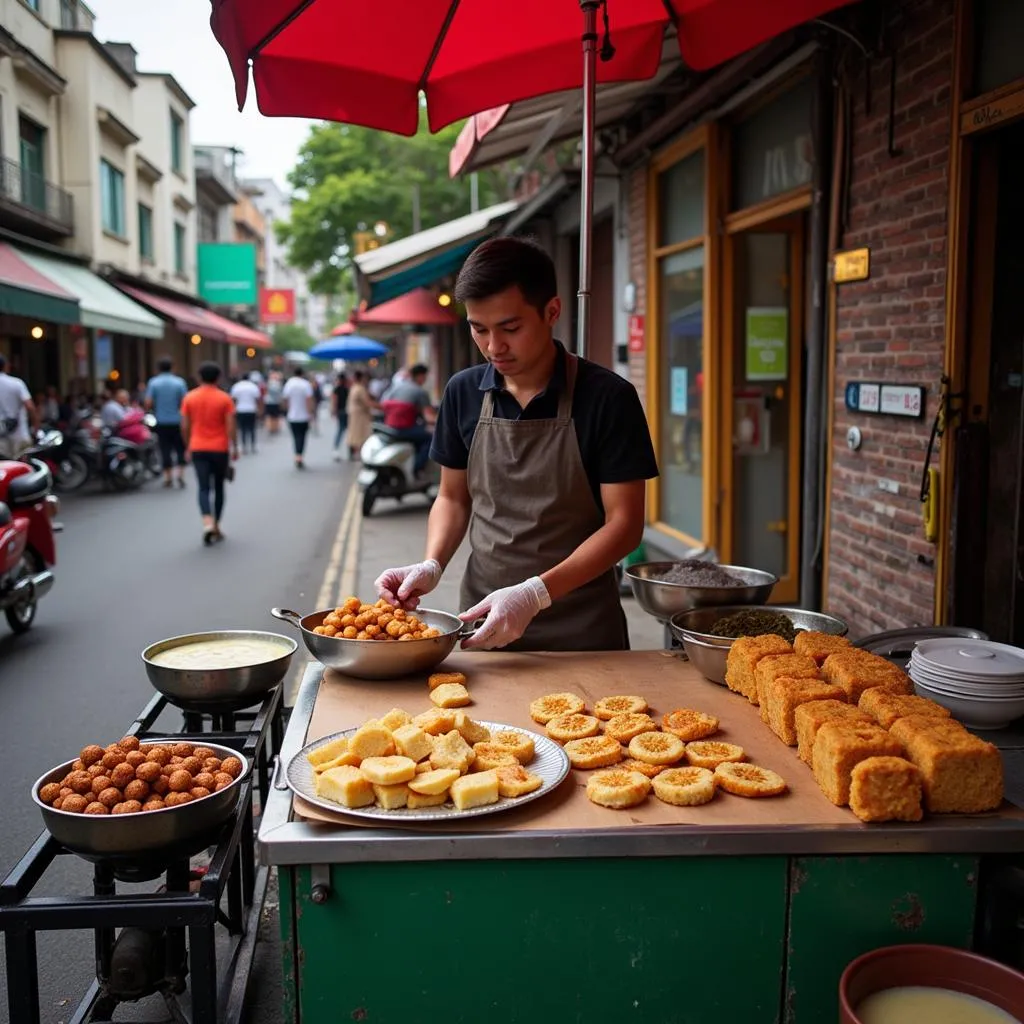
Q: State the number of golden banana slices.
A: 12